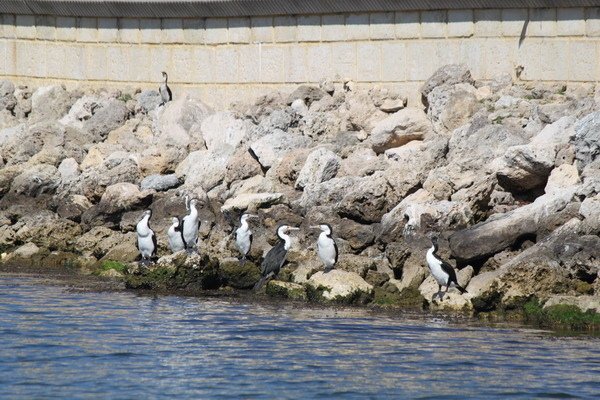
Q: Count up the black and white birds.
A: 8